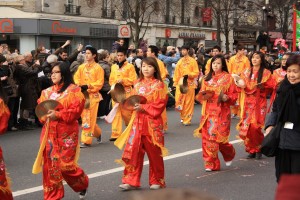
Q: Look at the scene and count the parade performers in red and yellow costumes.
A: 12